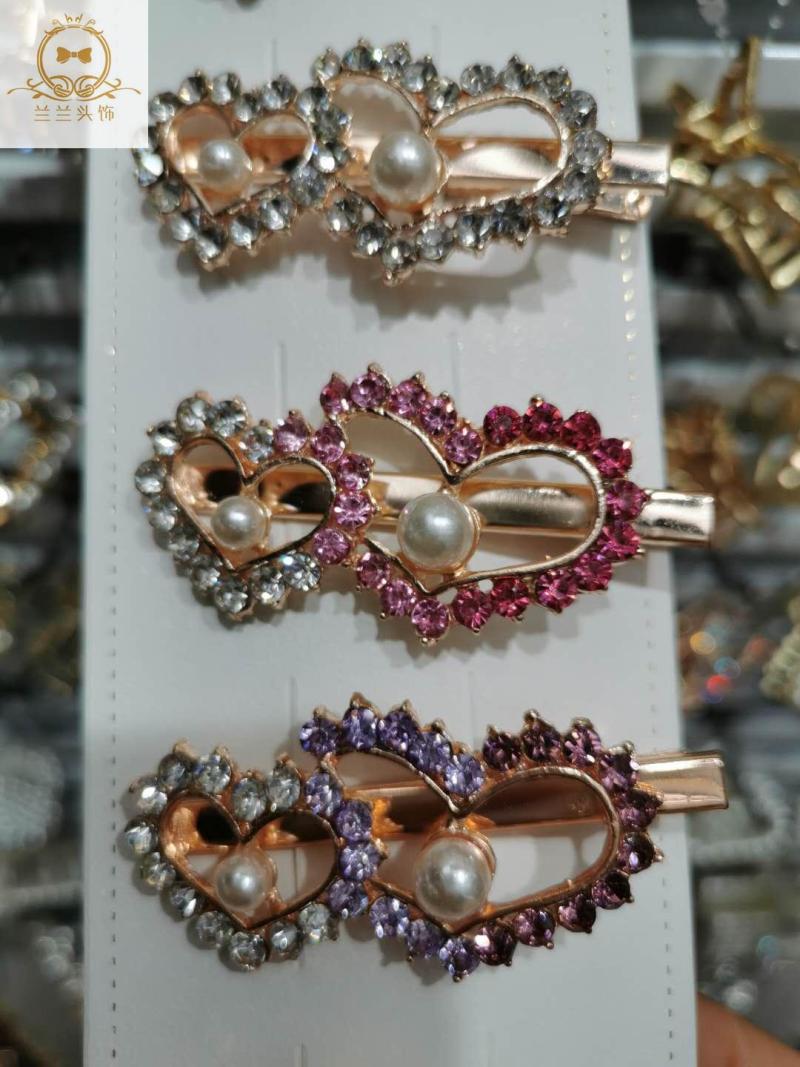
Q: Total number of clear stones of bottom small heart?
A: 12